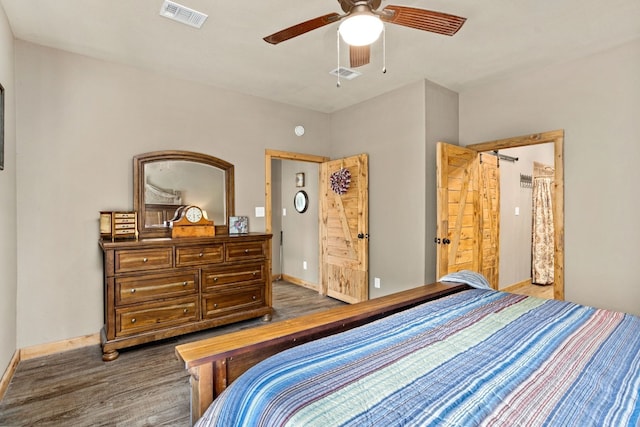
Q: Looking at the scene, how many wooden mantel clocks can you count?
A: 1